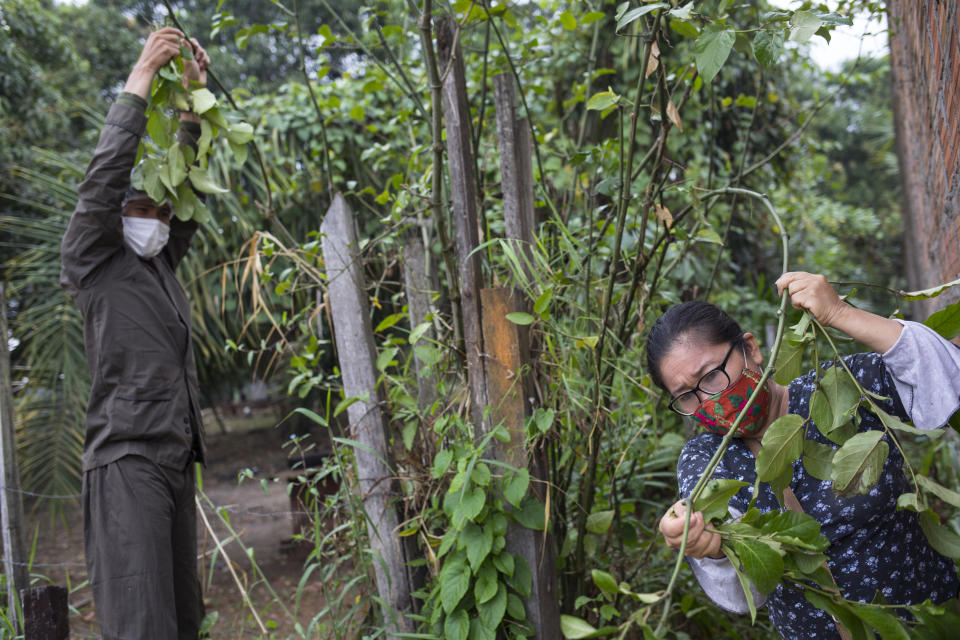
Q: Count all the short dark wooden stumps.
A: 1